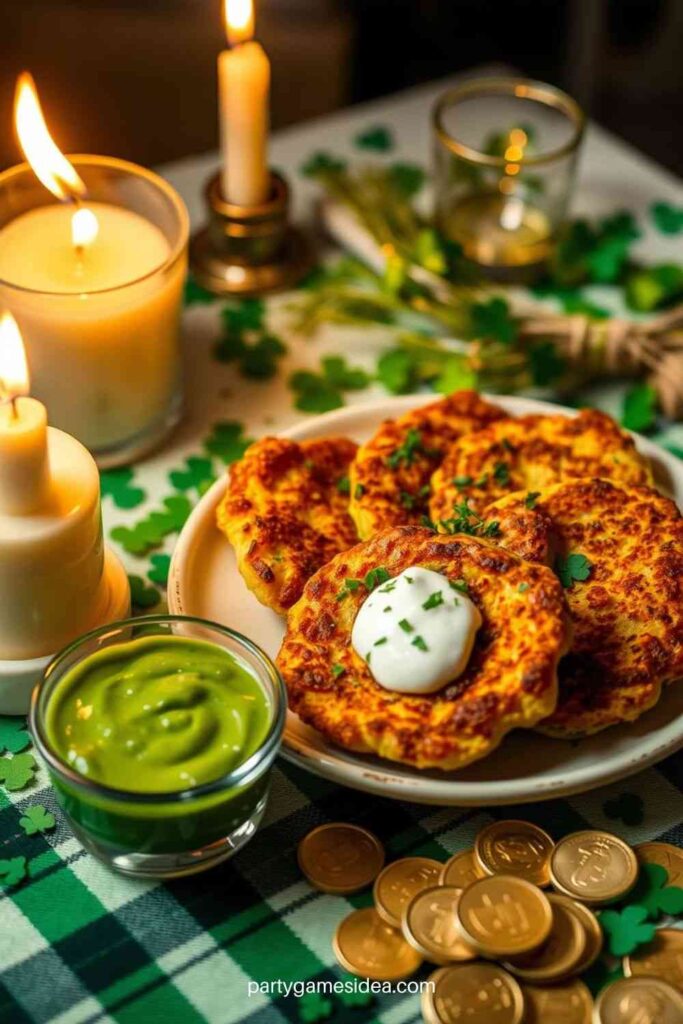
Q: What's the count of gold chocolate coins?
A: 15